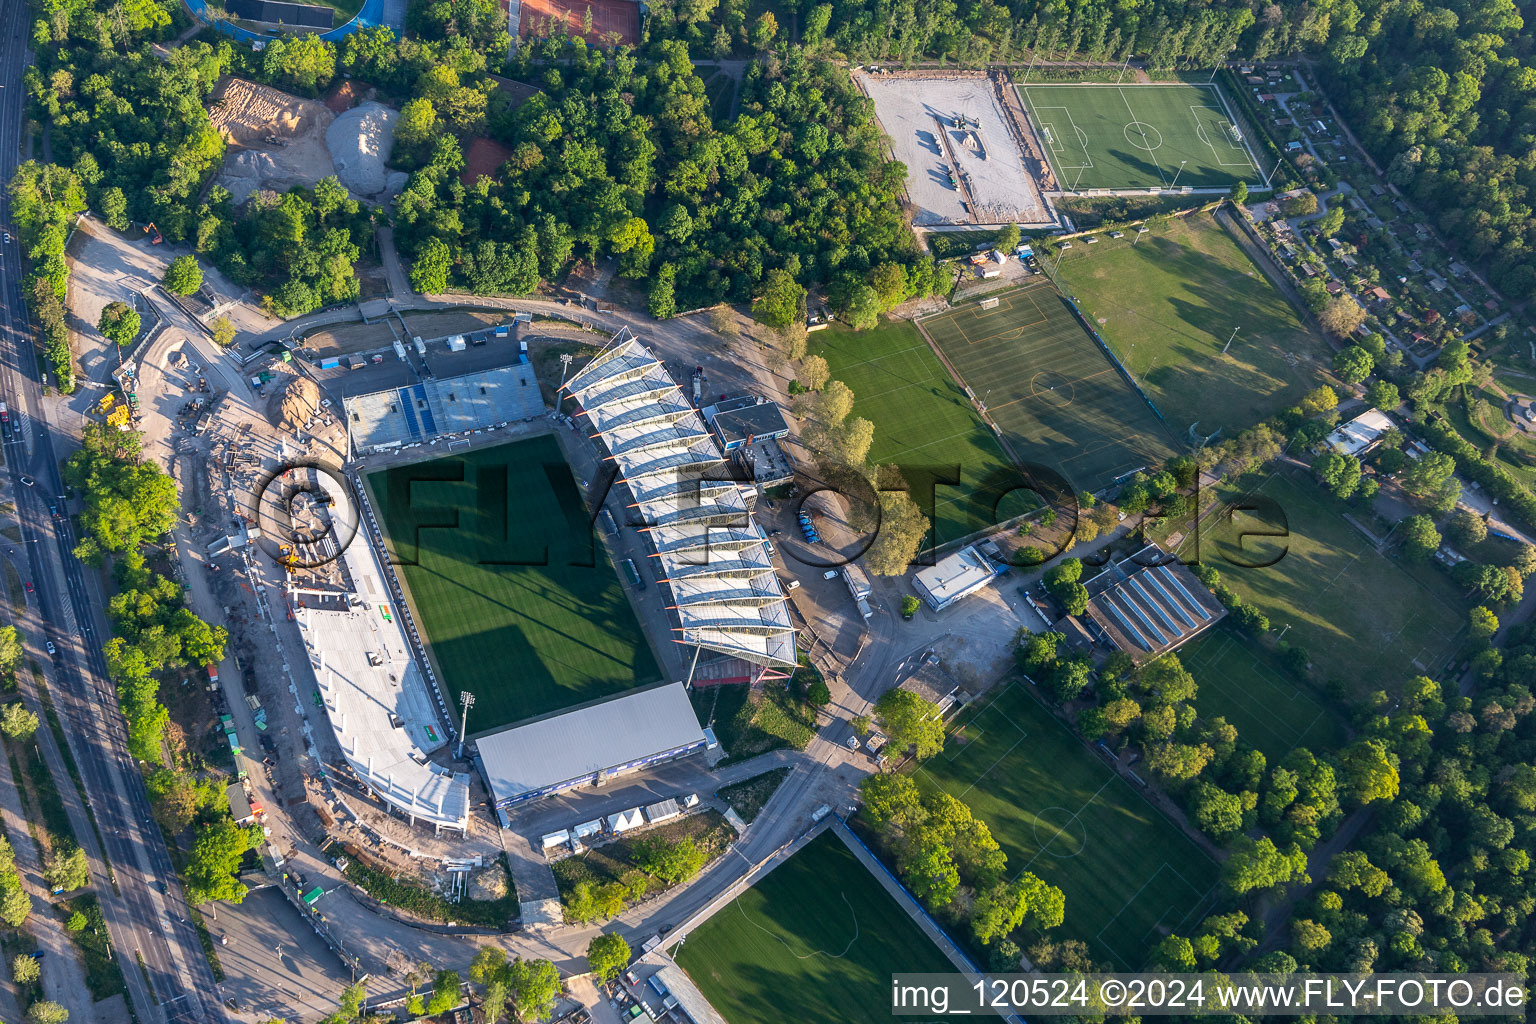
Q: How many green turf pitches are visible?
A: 9